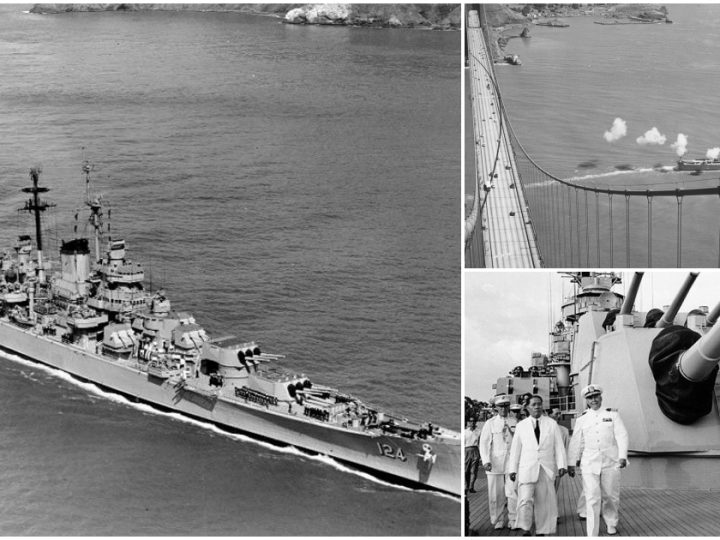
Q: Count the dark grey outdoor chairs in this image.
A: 0